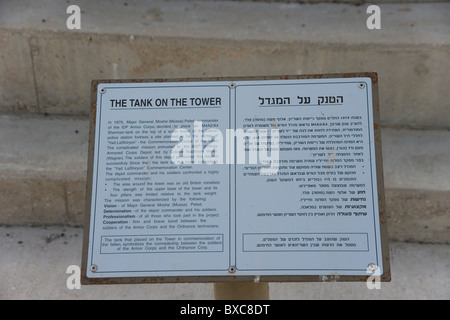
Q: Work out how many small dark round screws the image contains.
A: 6